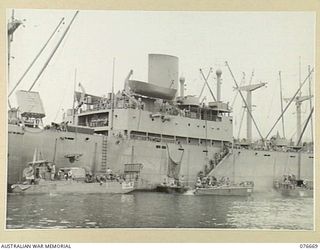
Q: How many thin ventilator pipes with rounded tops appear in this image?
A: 2